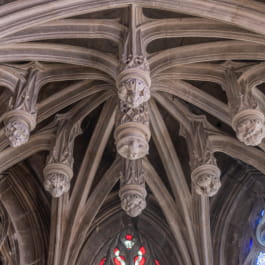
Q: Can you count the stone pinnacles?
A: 7